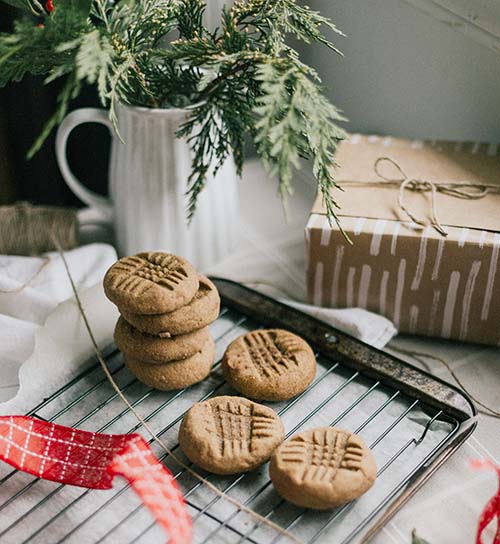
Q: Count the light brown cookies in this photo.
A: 7